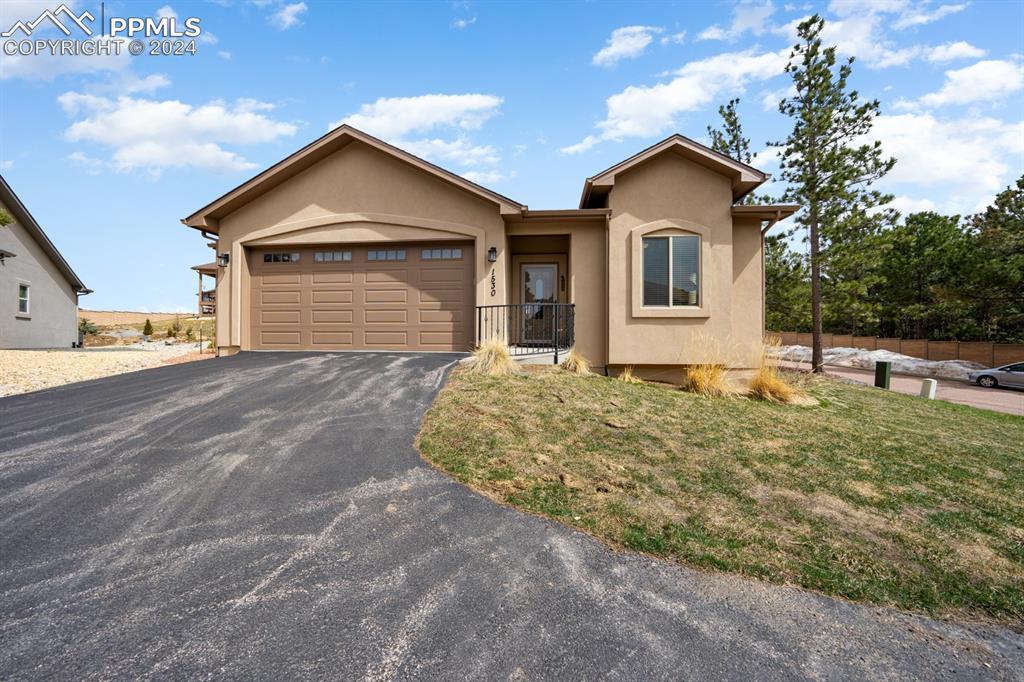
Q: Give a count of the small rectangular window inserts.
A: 4